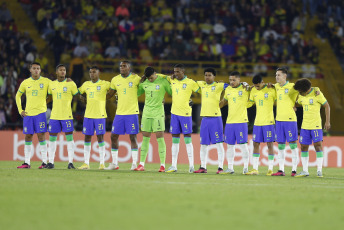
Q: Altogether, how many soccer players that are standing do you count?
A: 11